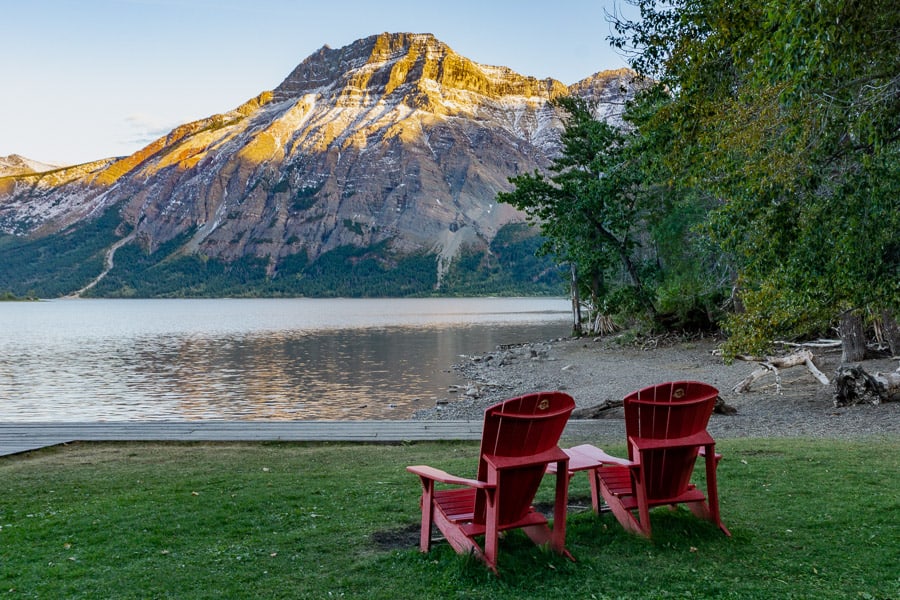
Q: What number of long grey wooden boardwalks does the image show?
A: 1